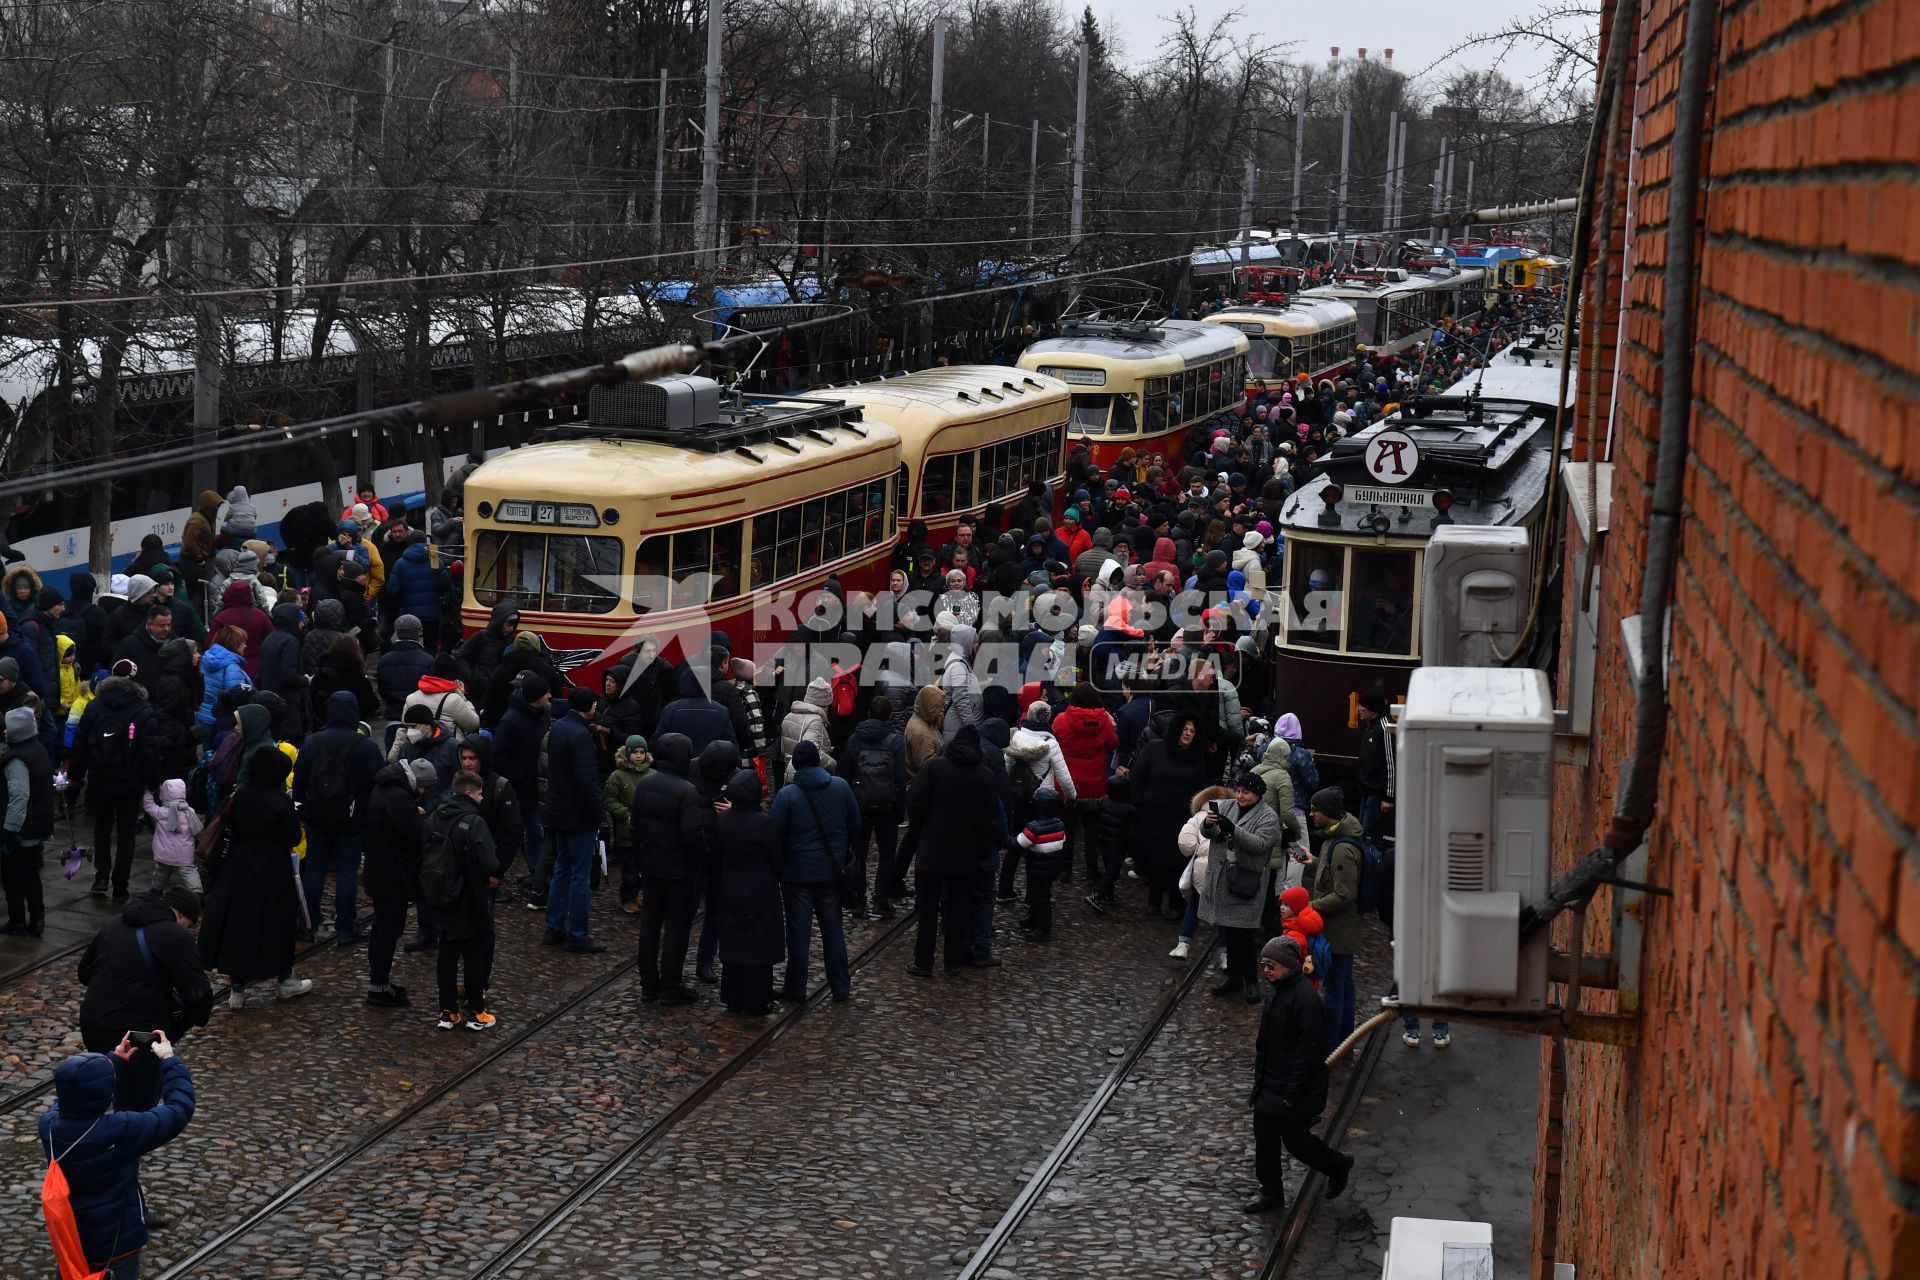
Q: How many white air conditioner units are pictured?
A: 3